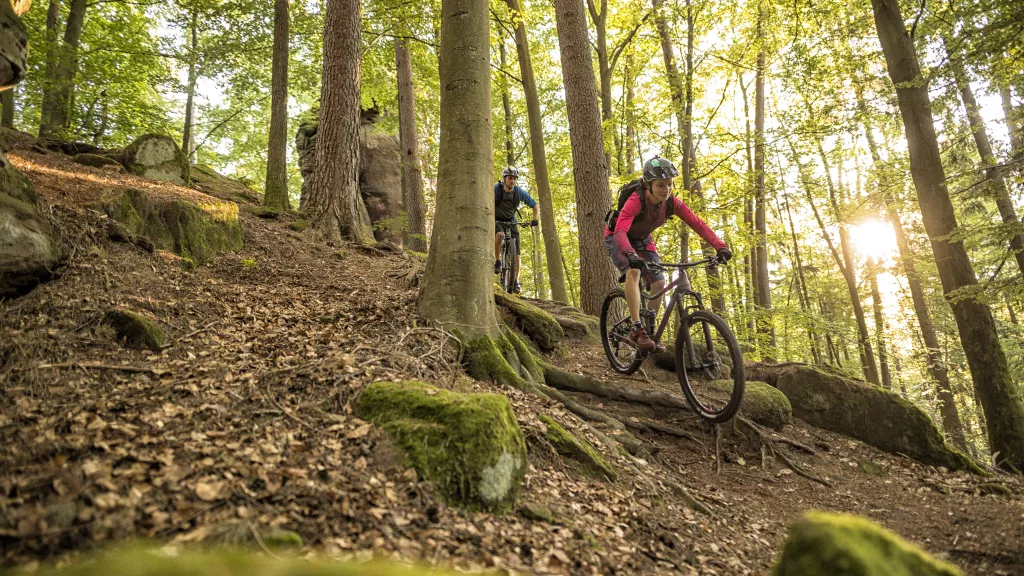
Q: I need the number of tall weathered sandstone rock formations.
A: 1